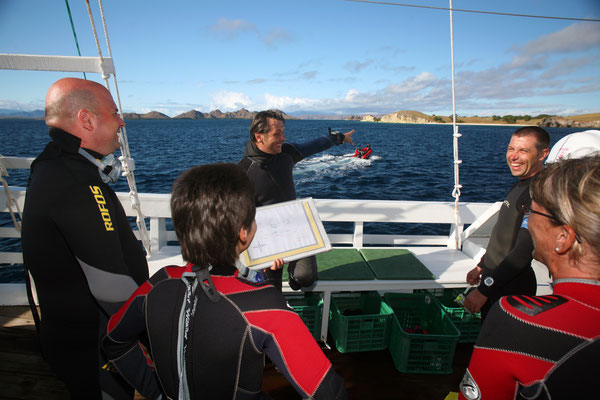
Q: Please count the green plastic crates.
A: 4